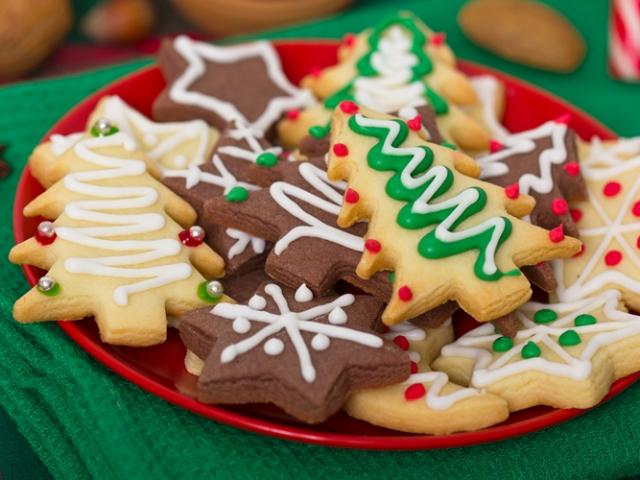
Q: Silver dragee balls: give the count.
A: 5